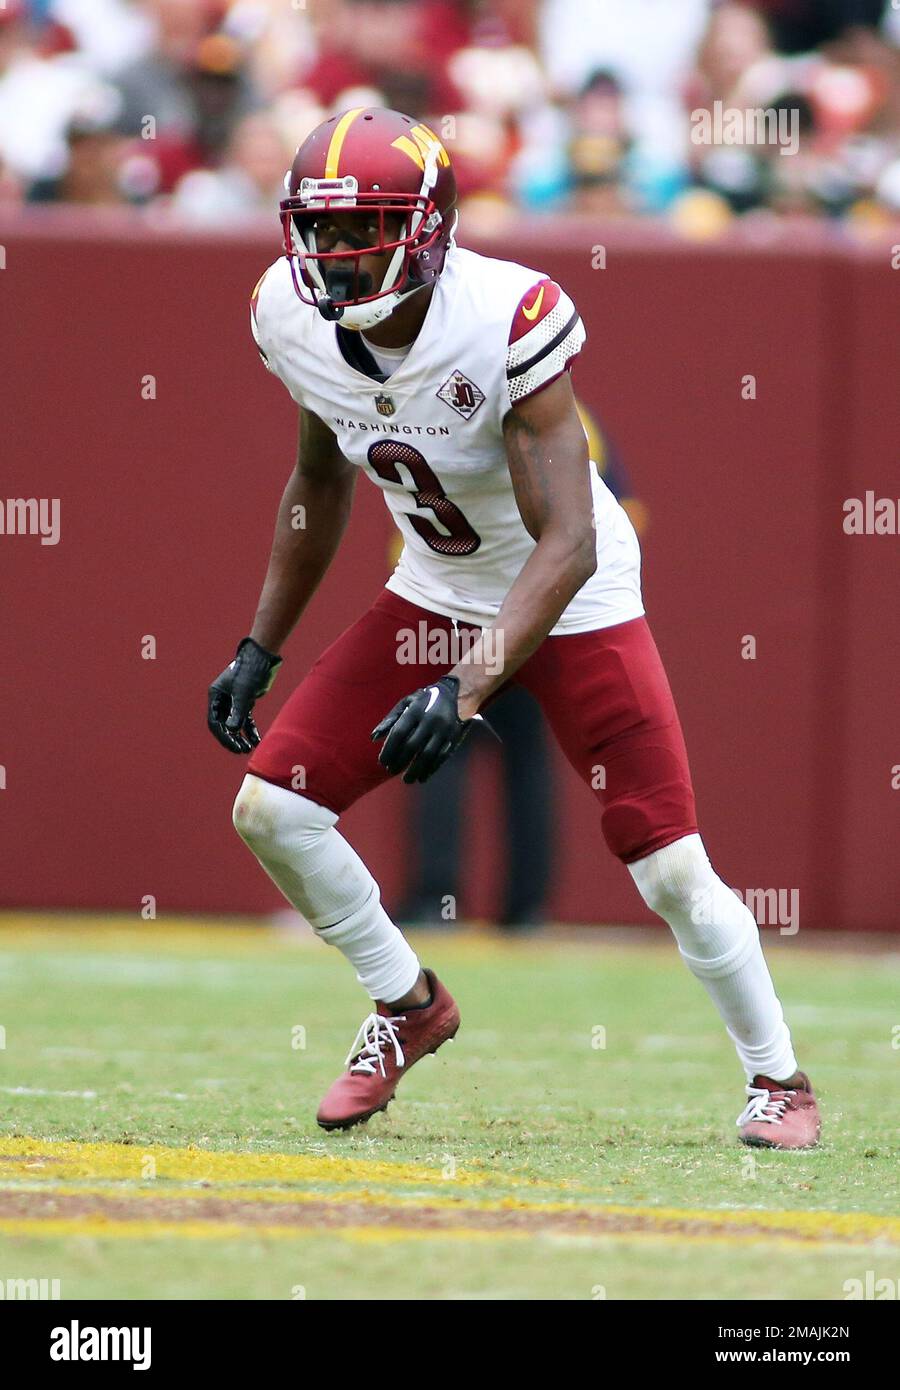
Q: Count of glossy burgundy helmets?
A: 1